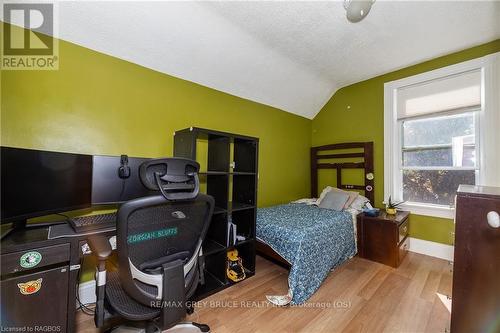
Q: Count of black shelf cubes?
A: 8